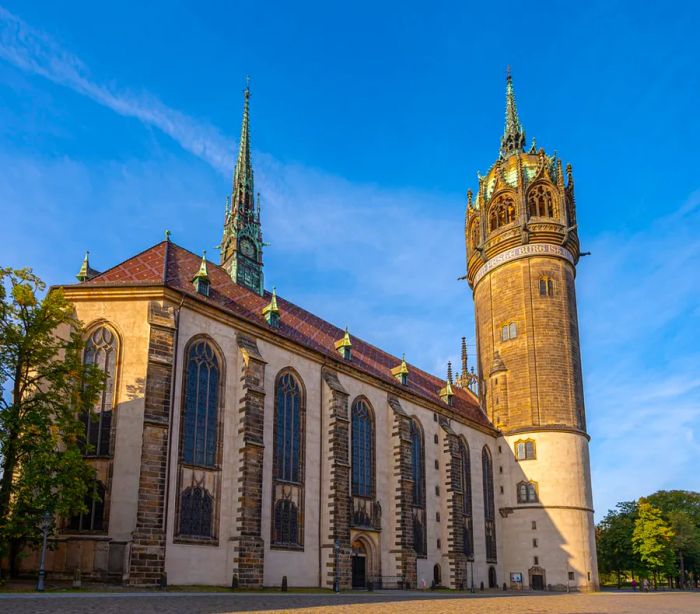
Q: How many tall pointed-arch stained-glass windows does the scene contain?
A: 7